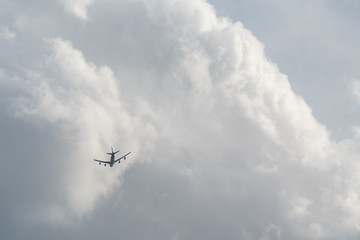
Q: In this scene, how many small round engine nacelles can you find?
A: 4